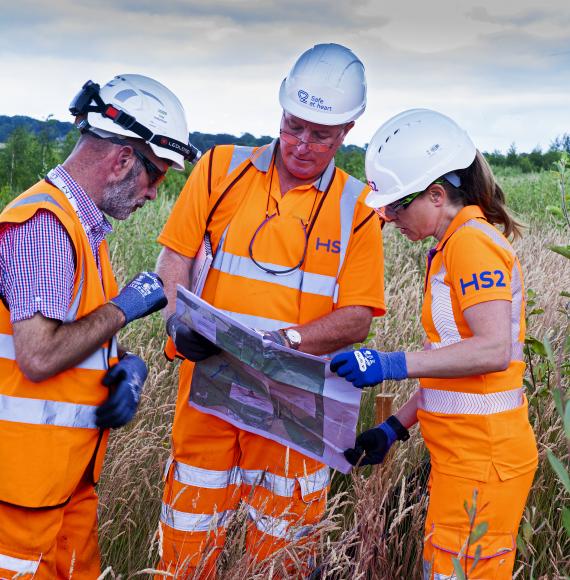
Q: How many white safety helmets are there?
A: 3